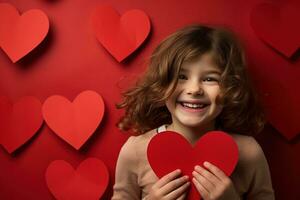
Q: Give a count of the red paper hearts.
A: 8